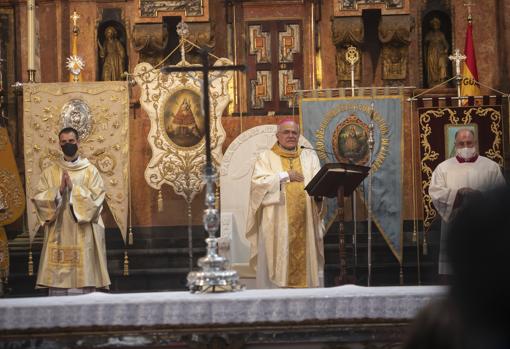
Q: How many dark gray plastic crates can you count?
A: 0